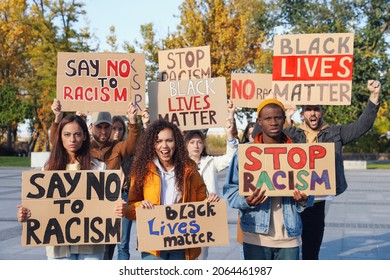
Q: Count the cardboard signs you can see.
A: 9